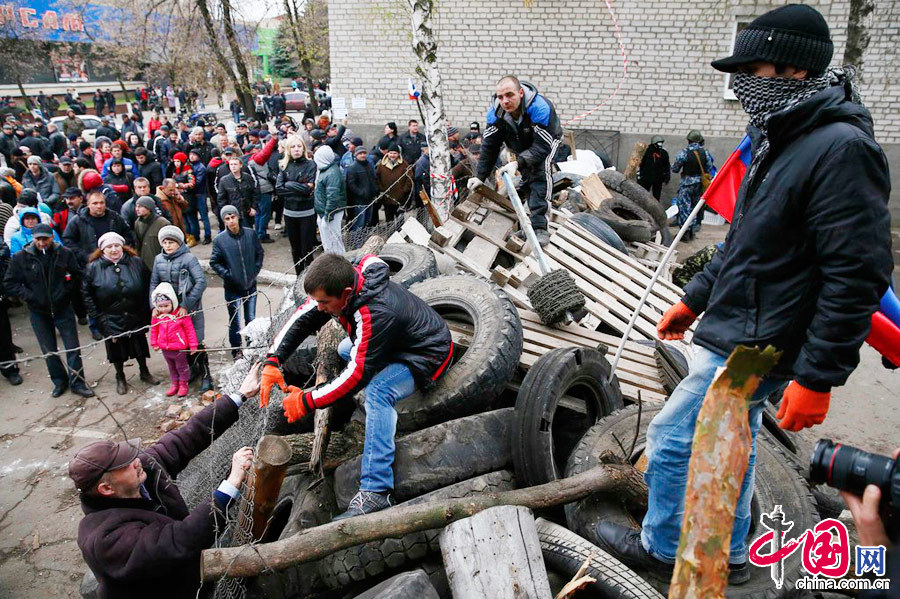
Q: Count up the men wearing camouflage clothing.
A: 1